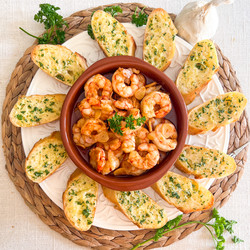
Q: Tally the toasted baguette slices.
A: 11